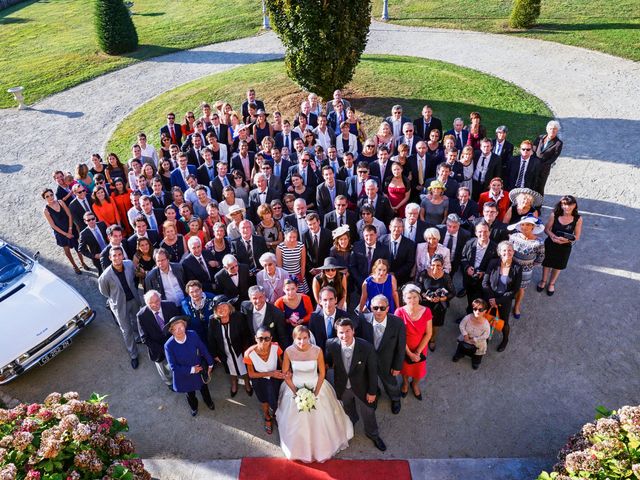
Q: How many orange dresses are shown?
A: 2